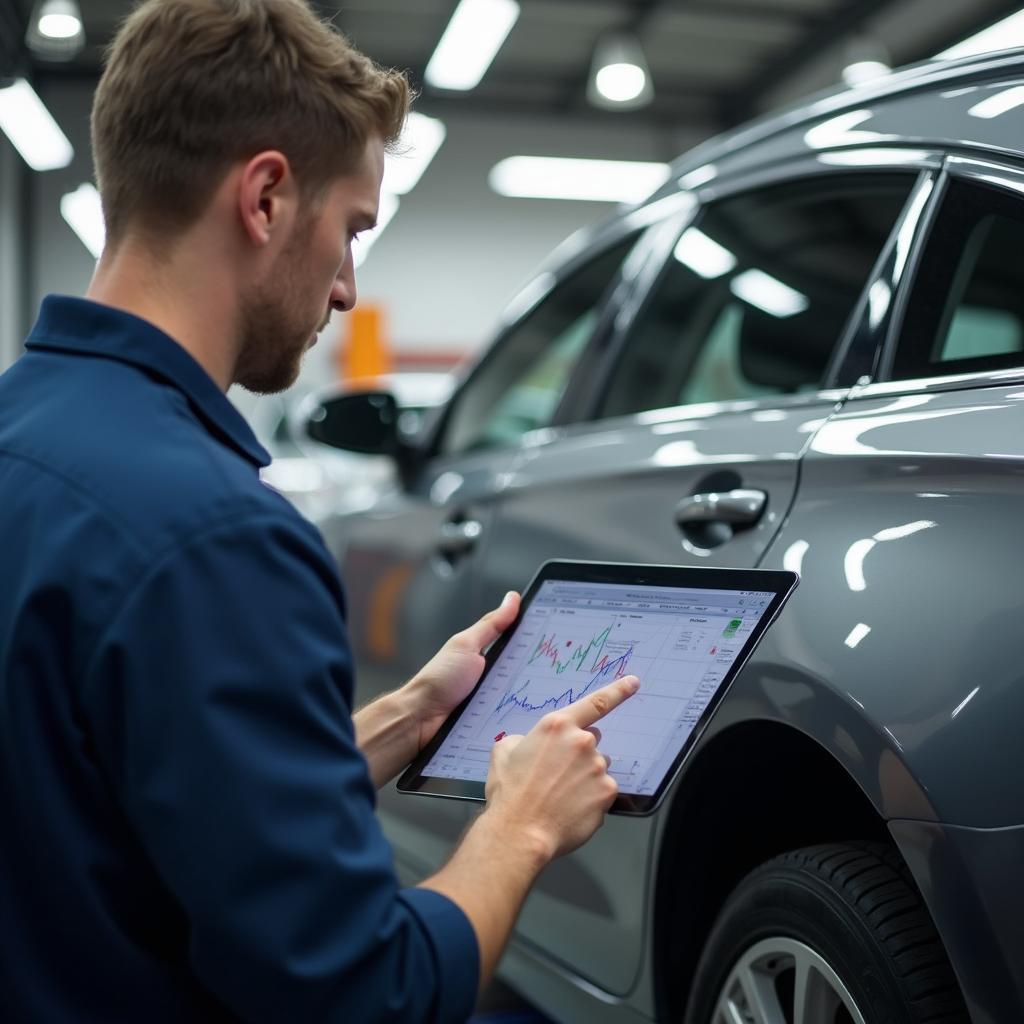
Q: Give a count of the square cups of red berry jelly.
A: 0